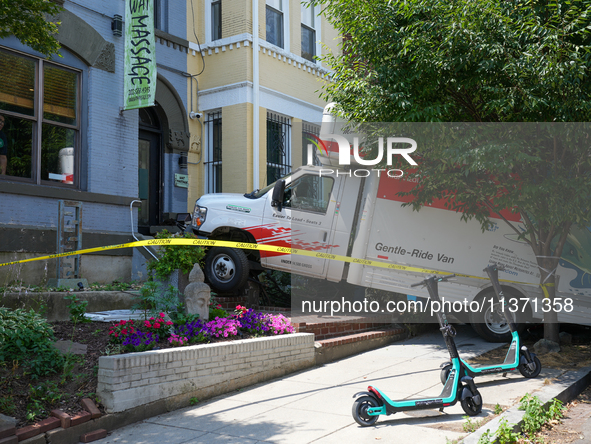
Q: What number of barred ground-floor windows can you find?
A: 3